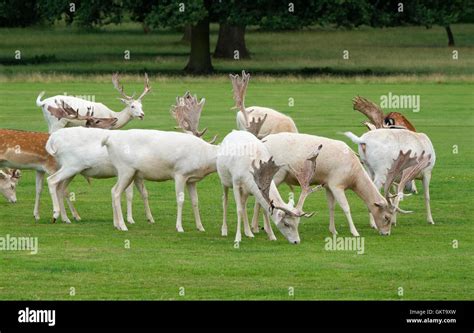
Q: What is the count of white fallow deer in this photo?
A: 7